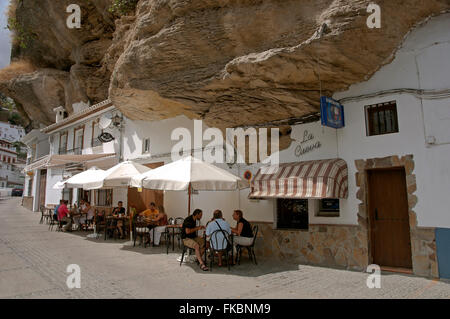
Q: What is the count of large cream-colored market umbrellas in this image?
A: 3